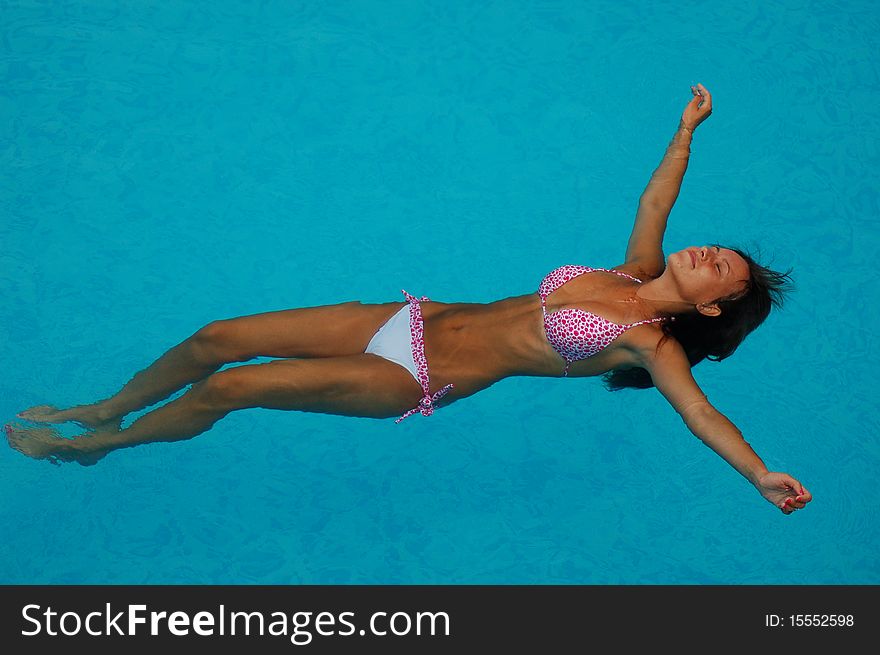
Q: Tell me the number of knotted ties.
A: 2